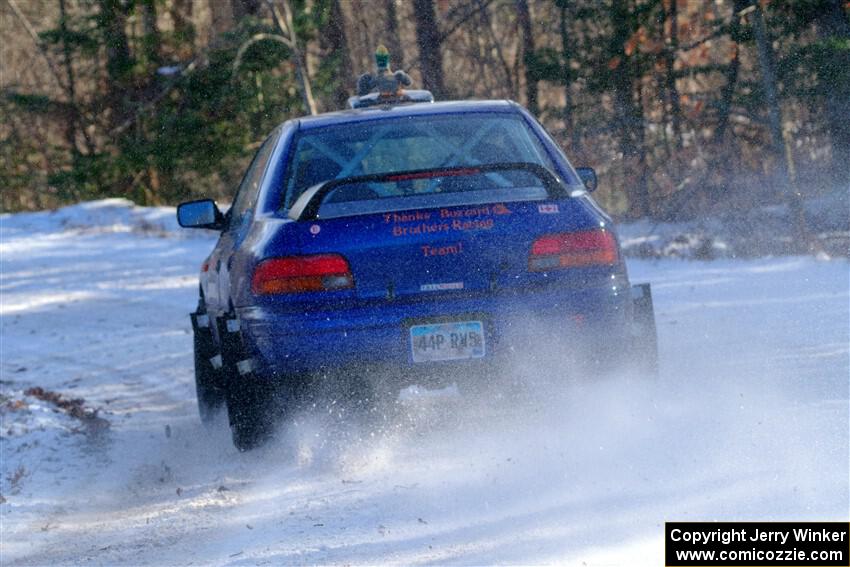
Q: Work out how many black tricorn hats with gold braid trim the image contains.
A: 0